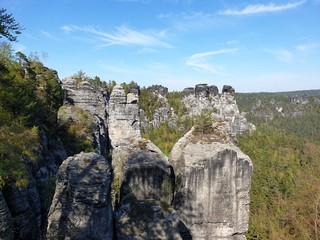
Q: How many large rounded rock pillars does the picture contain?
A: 3